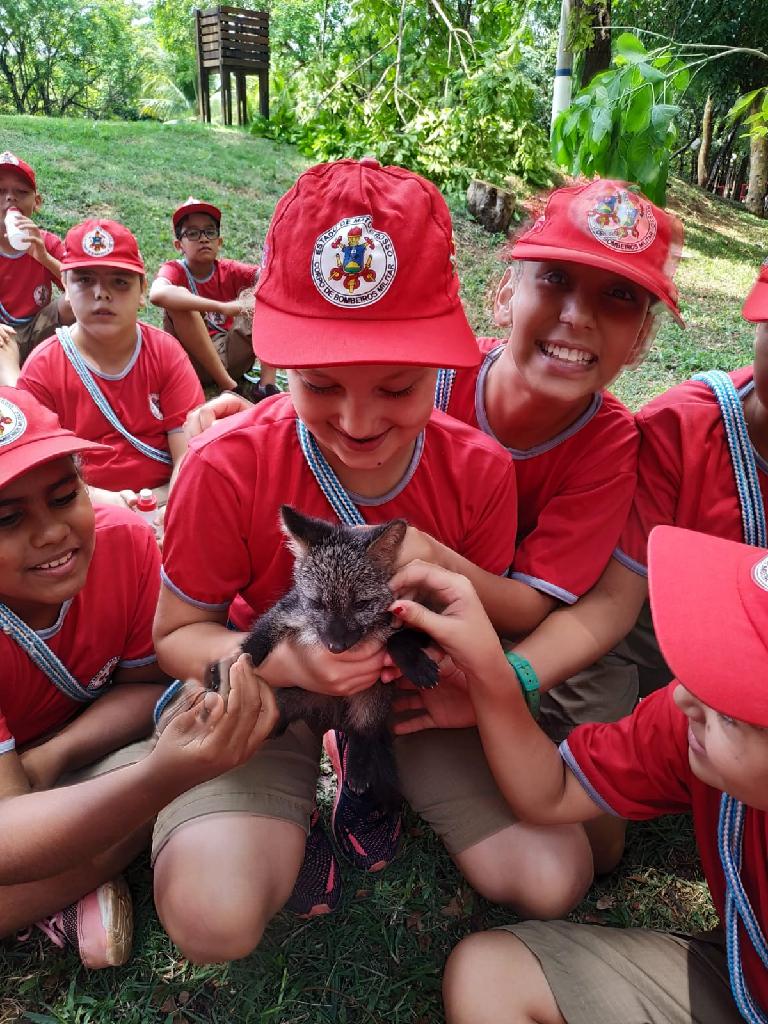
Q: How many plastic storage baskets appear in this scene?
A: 0